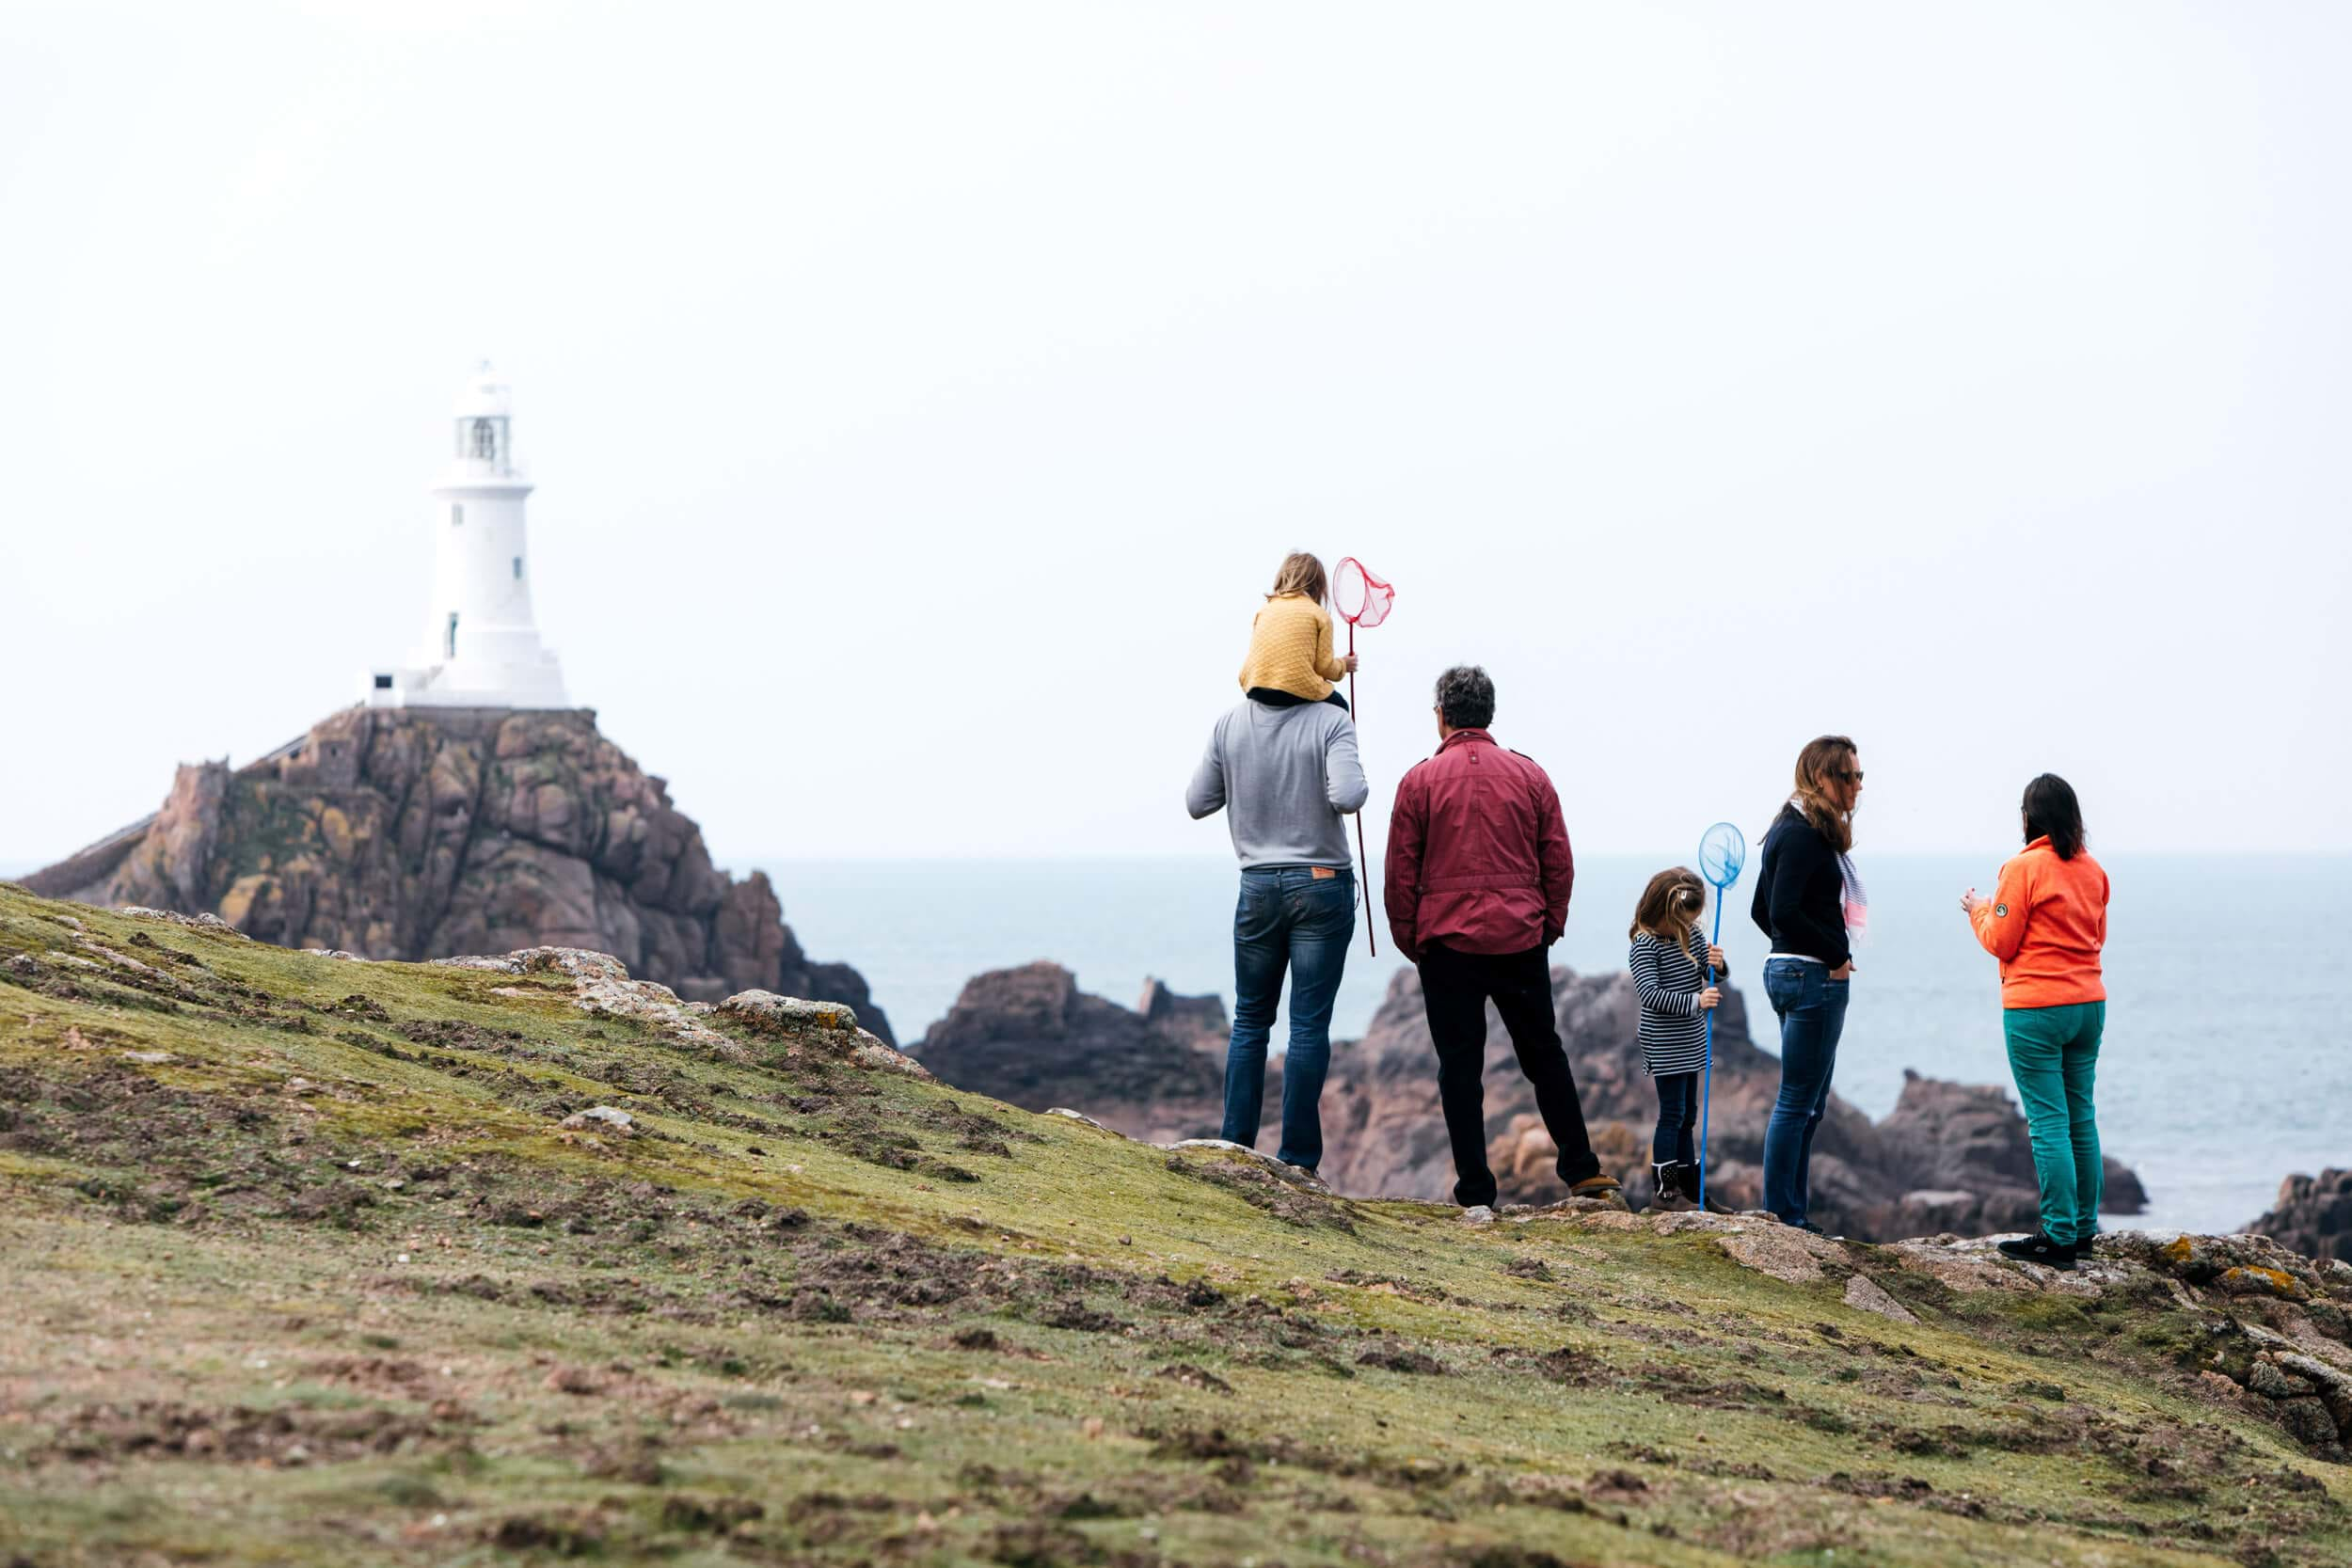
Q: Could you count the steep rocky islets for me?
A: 1